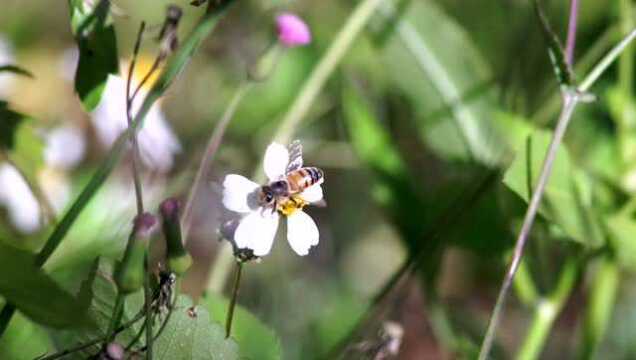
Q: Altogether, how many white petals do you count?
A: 5